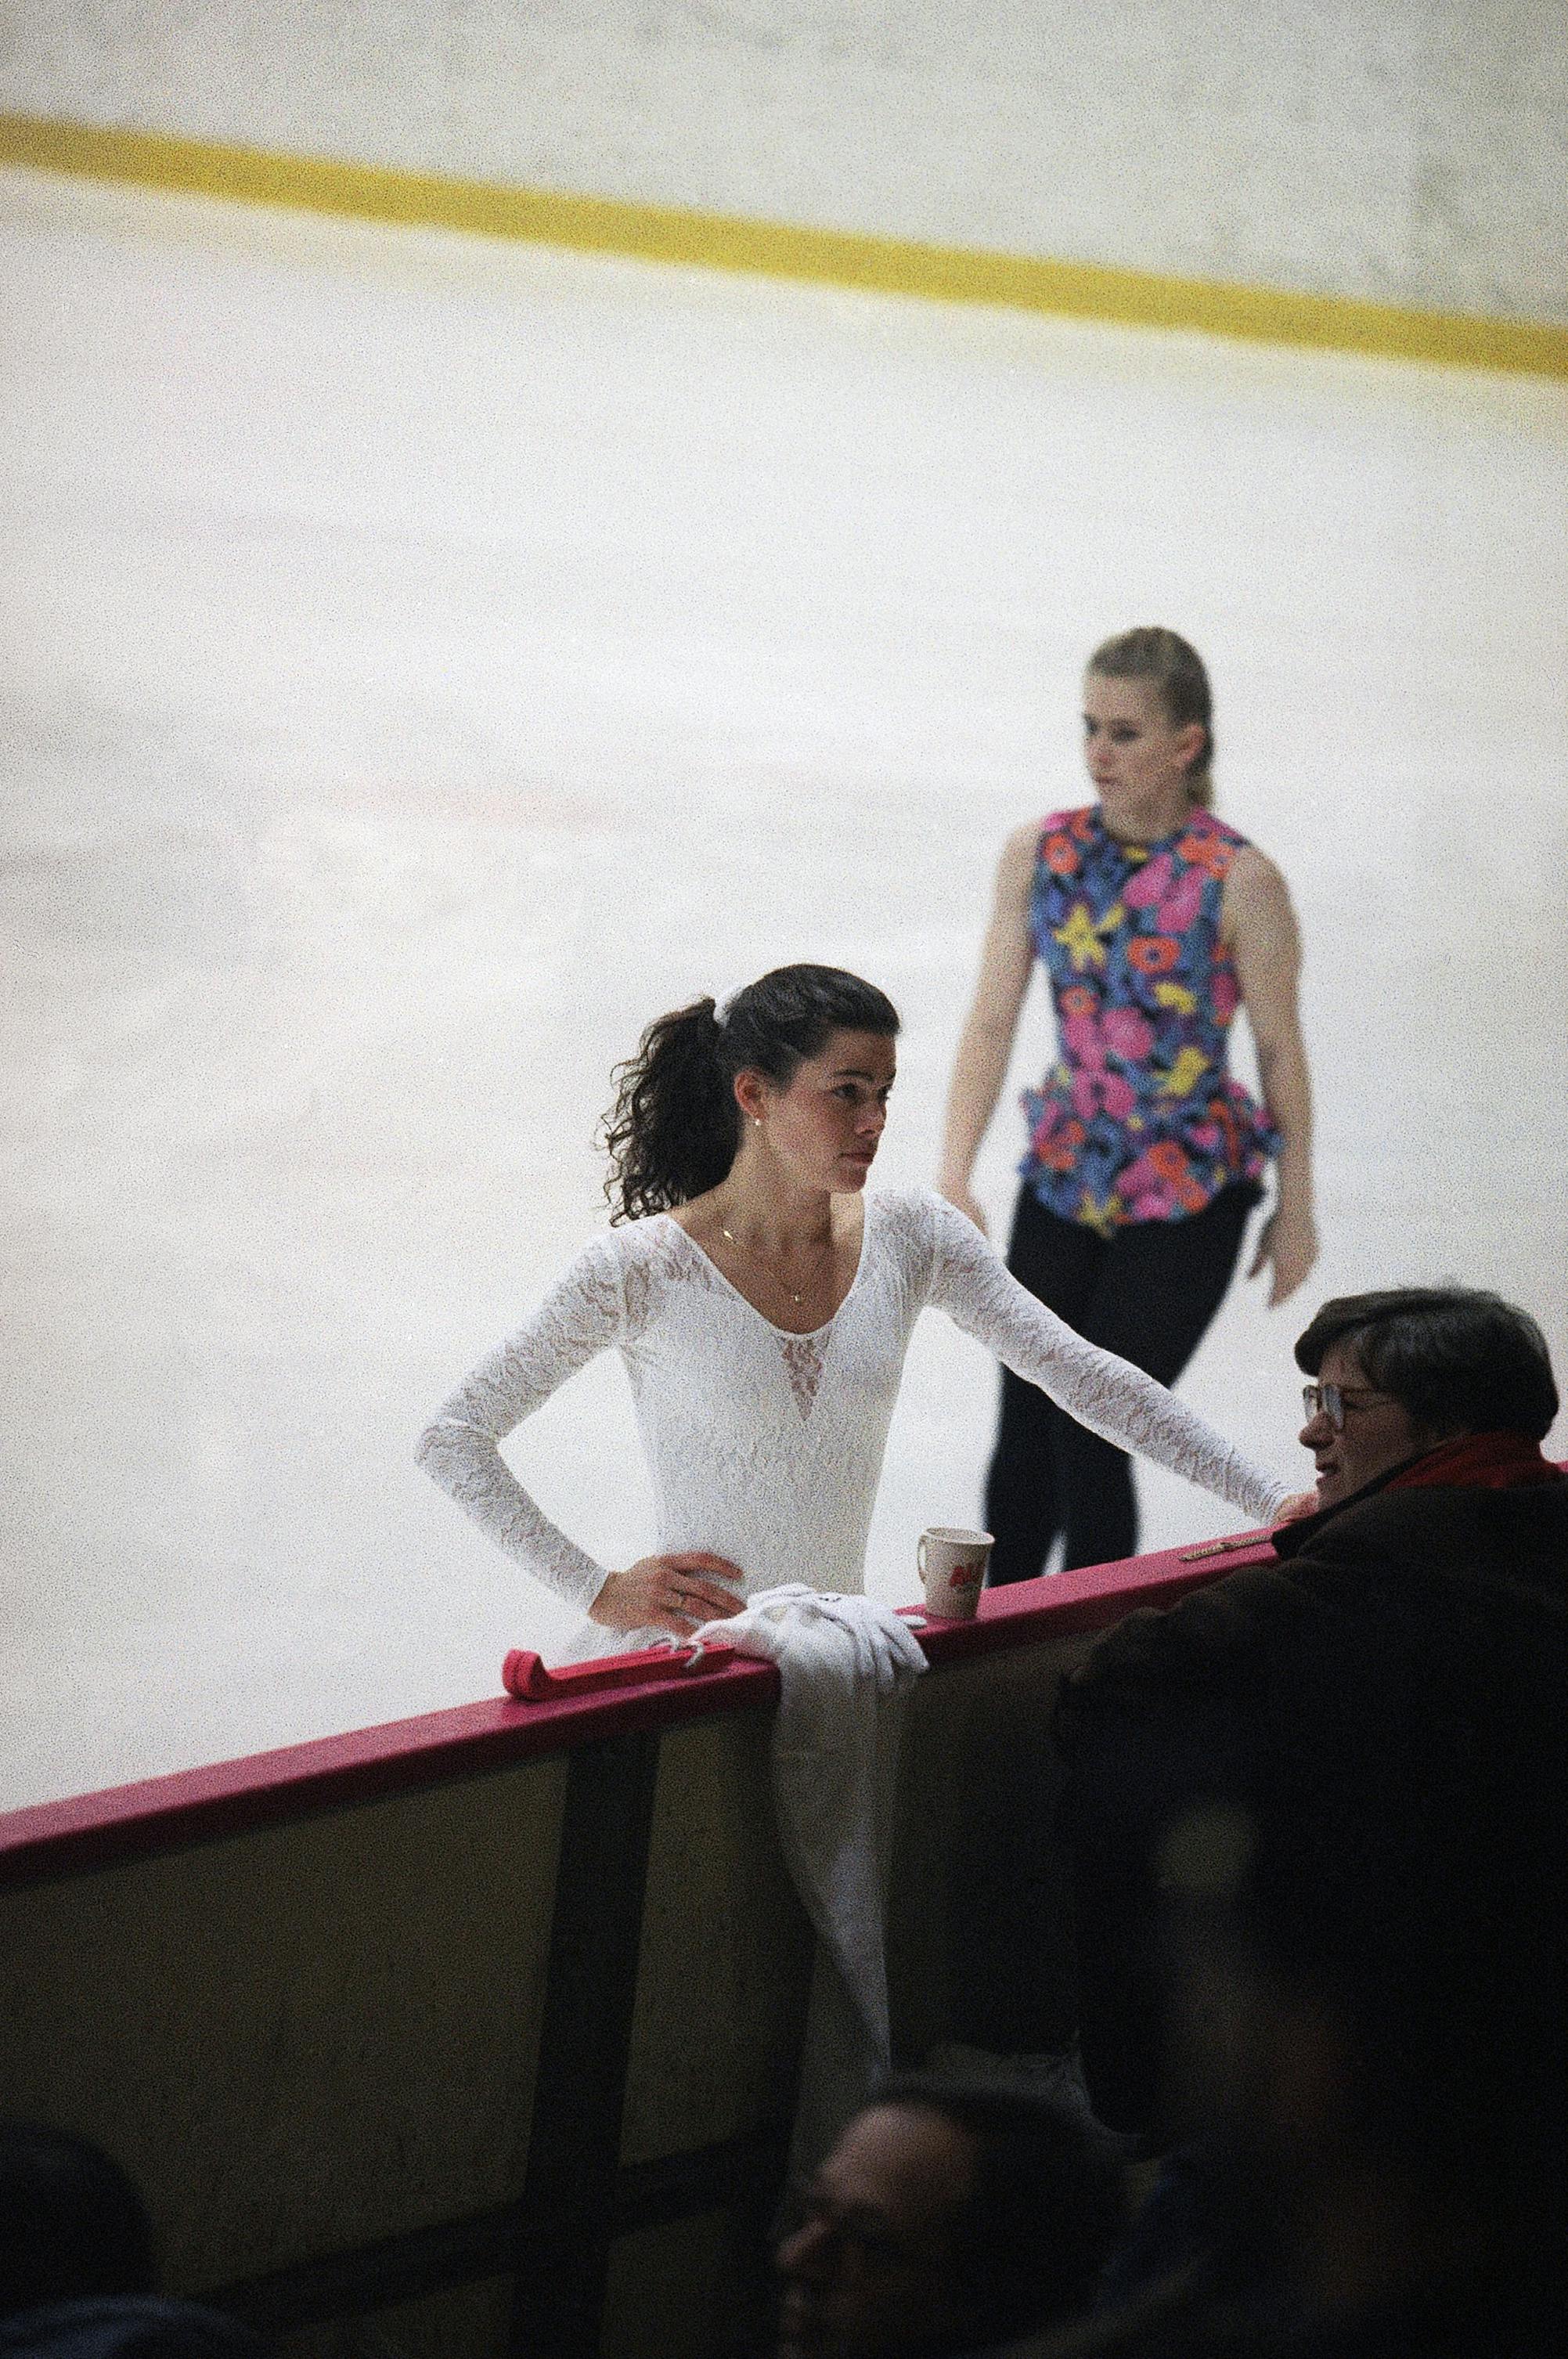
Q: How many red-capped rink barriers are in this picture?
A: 1